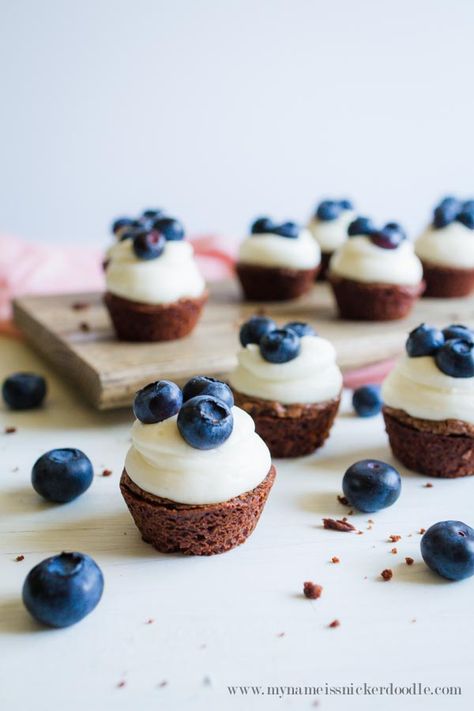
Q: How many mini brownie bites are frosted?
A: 8